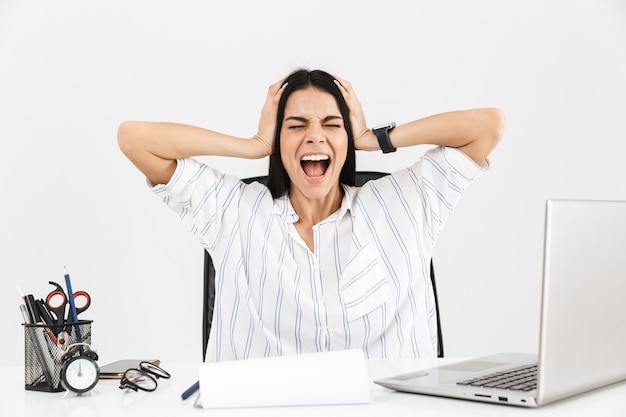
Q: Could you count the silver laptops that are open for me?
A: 1